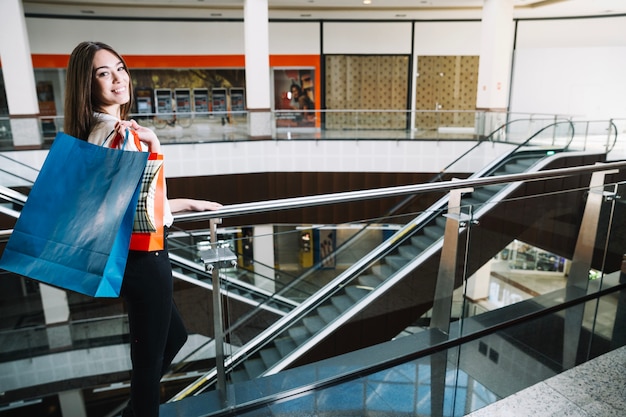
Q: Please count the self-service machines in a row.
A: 6